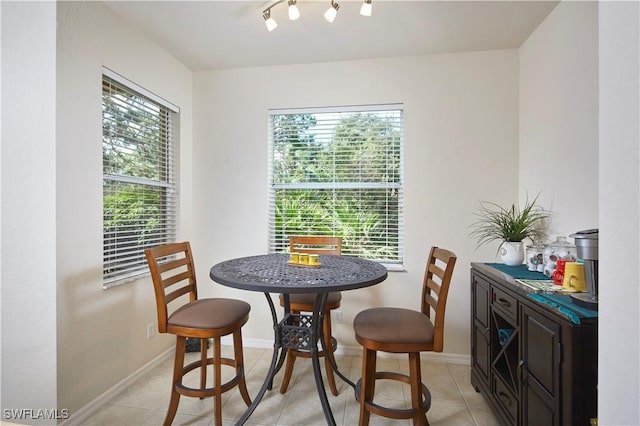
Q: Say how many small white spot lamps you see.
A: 4